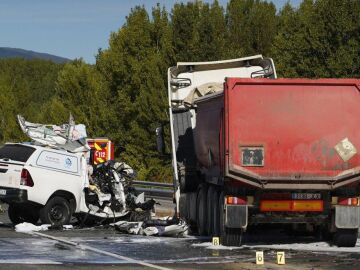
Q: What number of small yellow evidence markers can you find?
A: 3